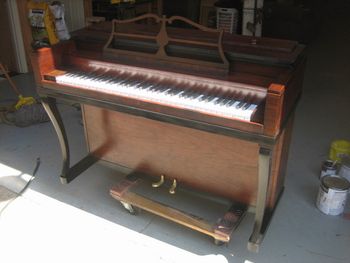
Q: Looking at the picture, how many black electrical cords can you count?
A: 1